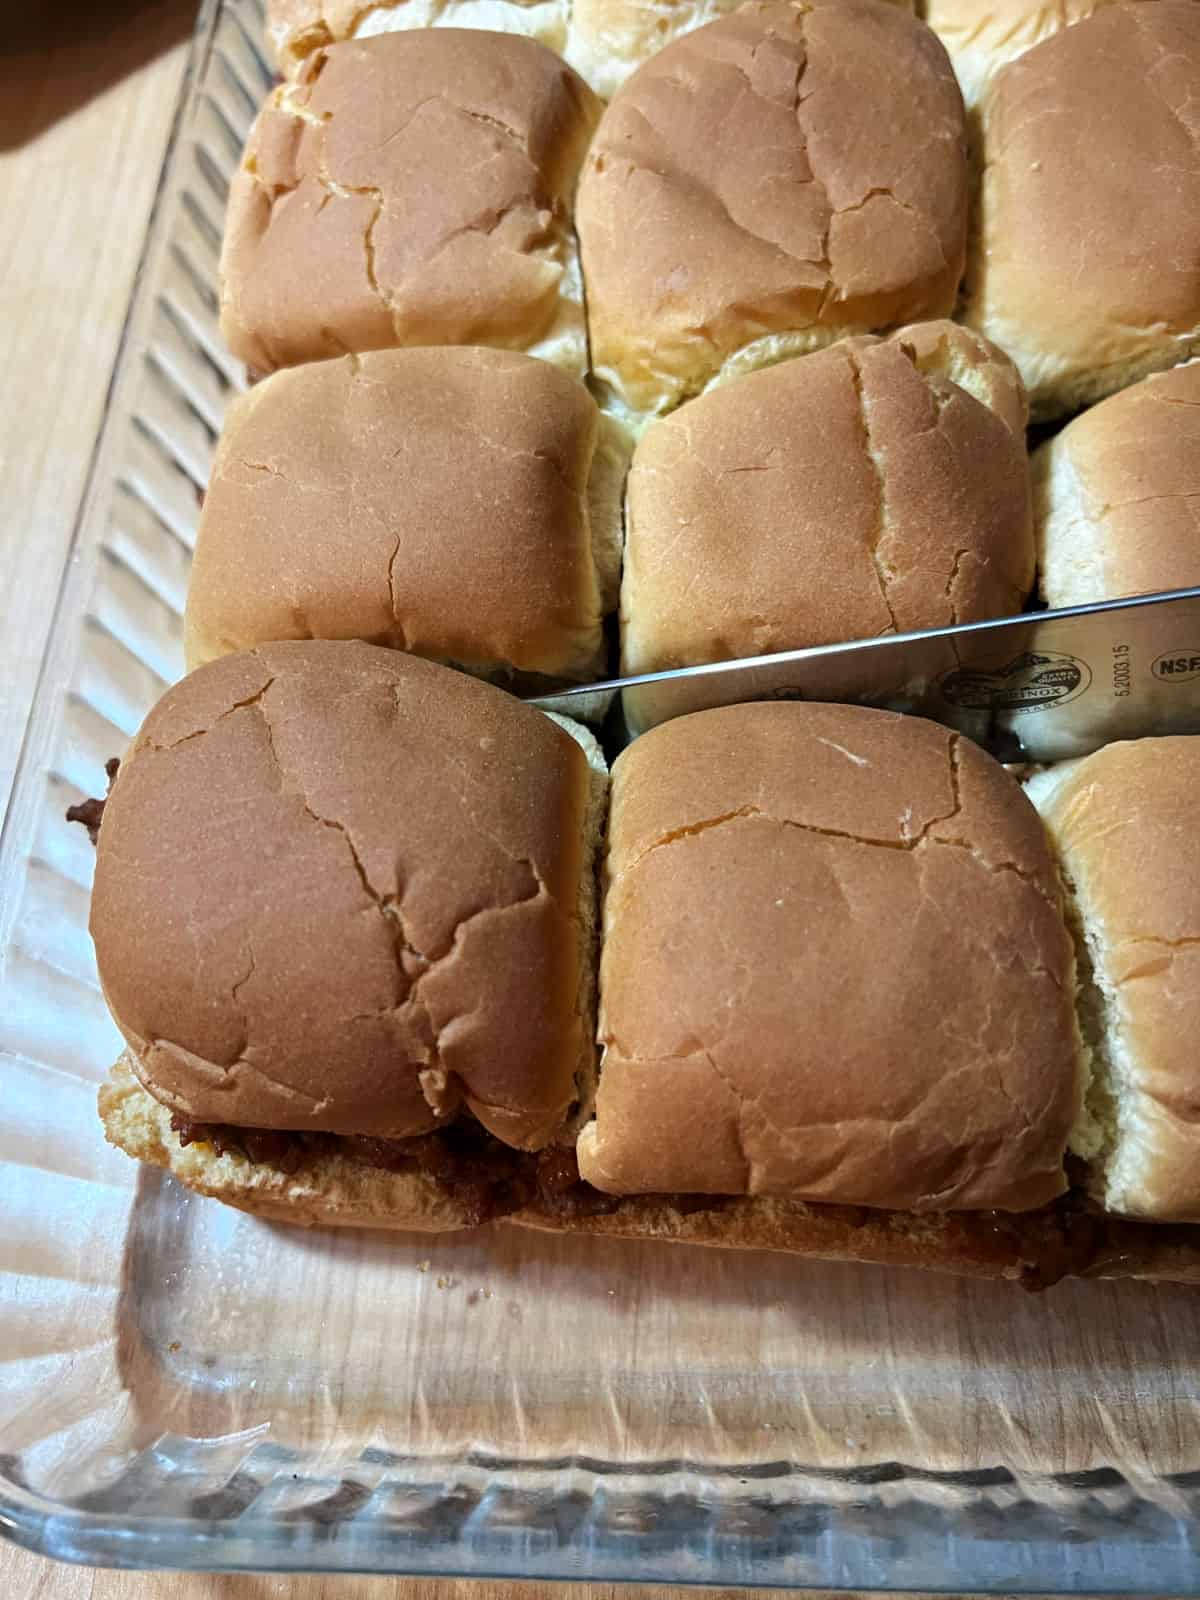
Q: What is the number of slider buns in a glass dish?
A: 12